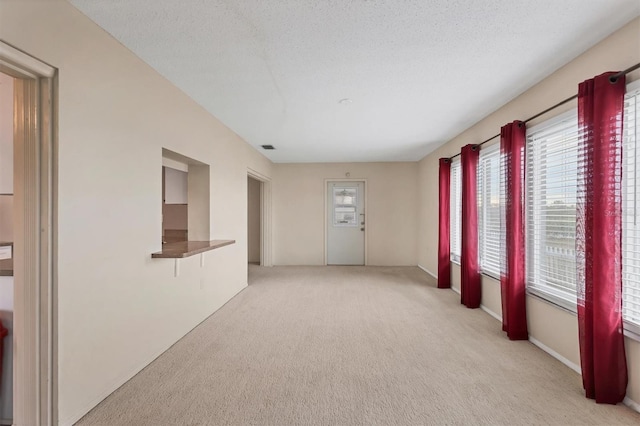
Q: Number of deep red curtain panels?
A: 4